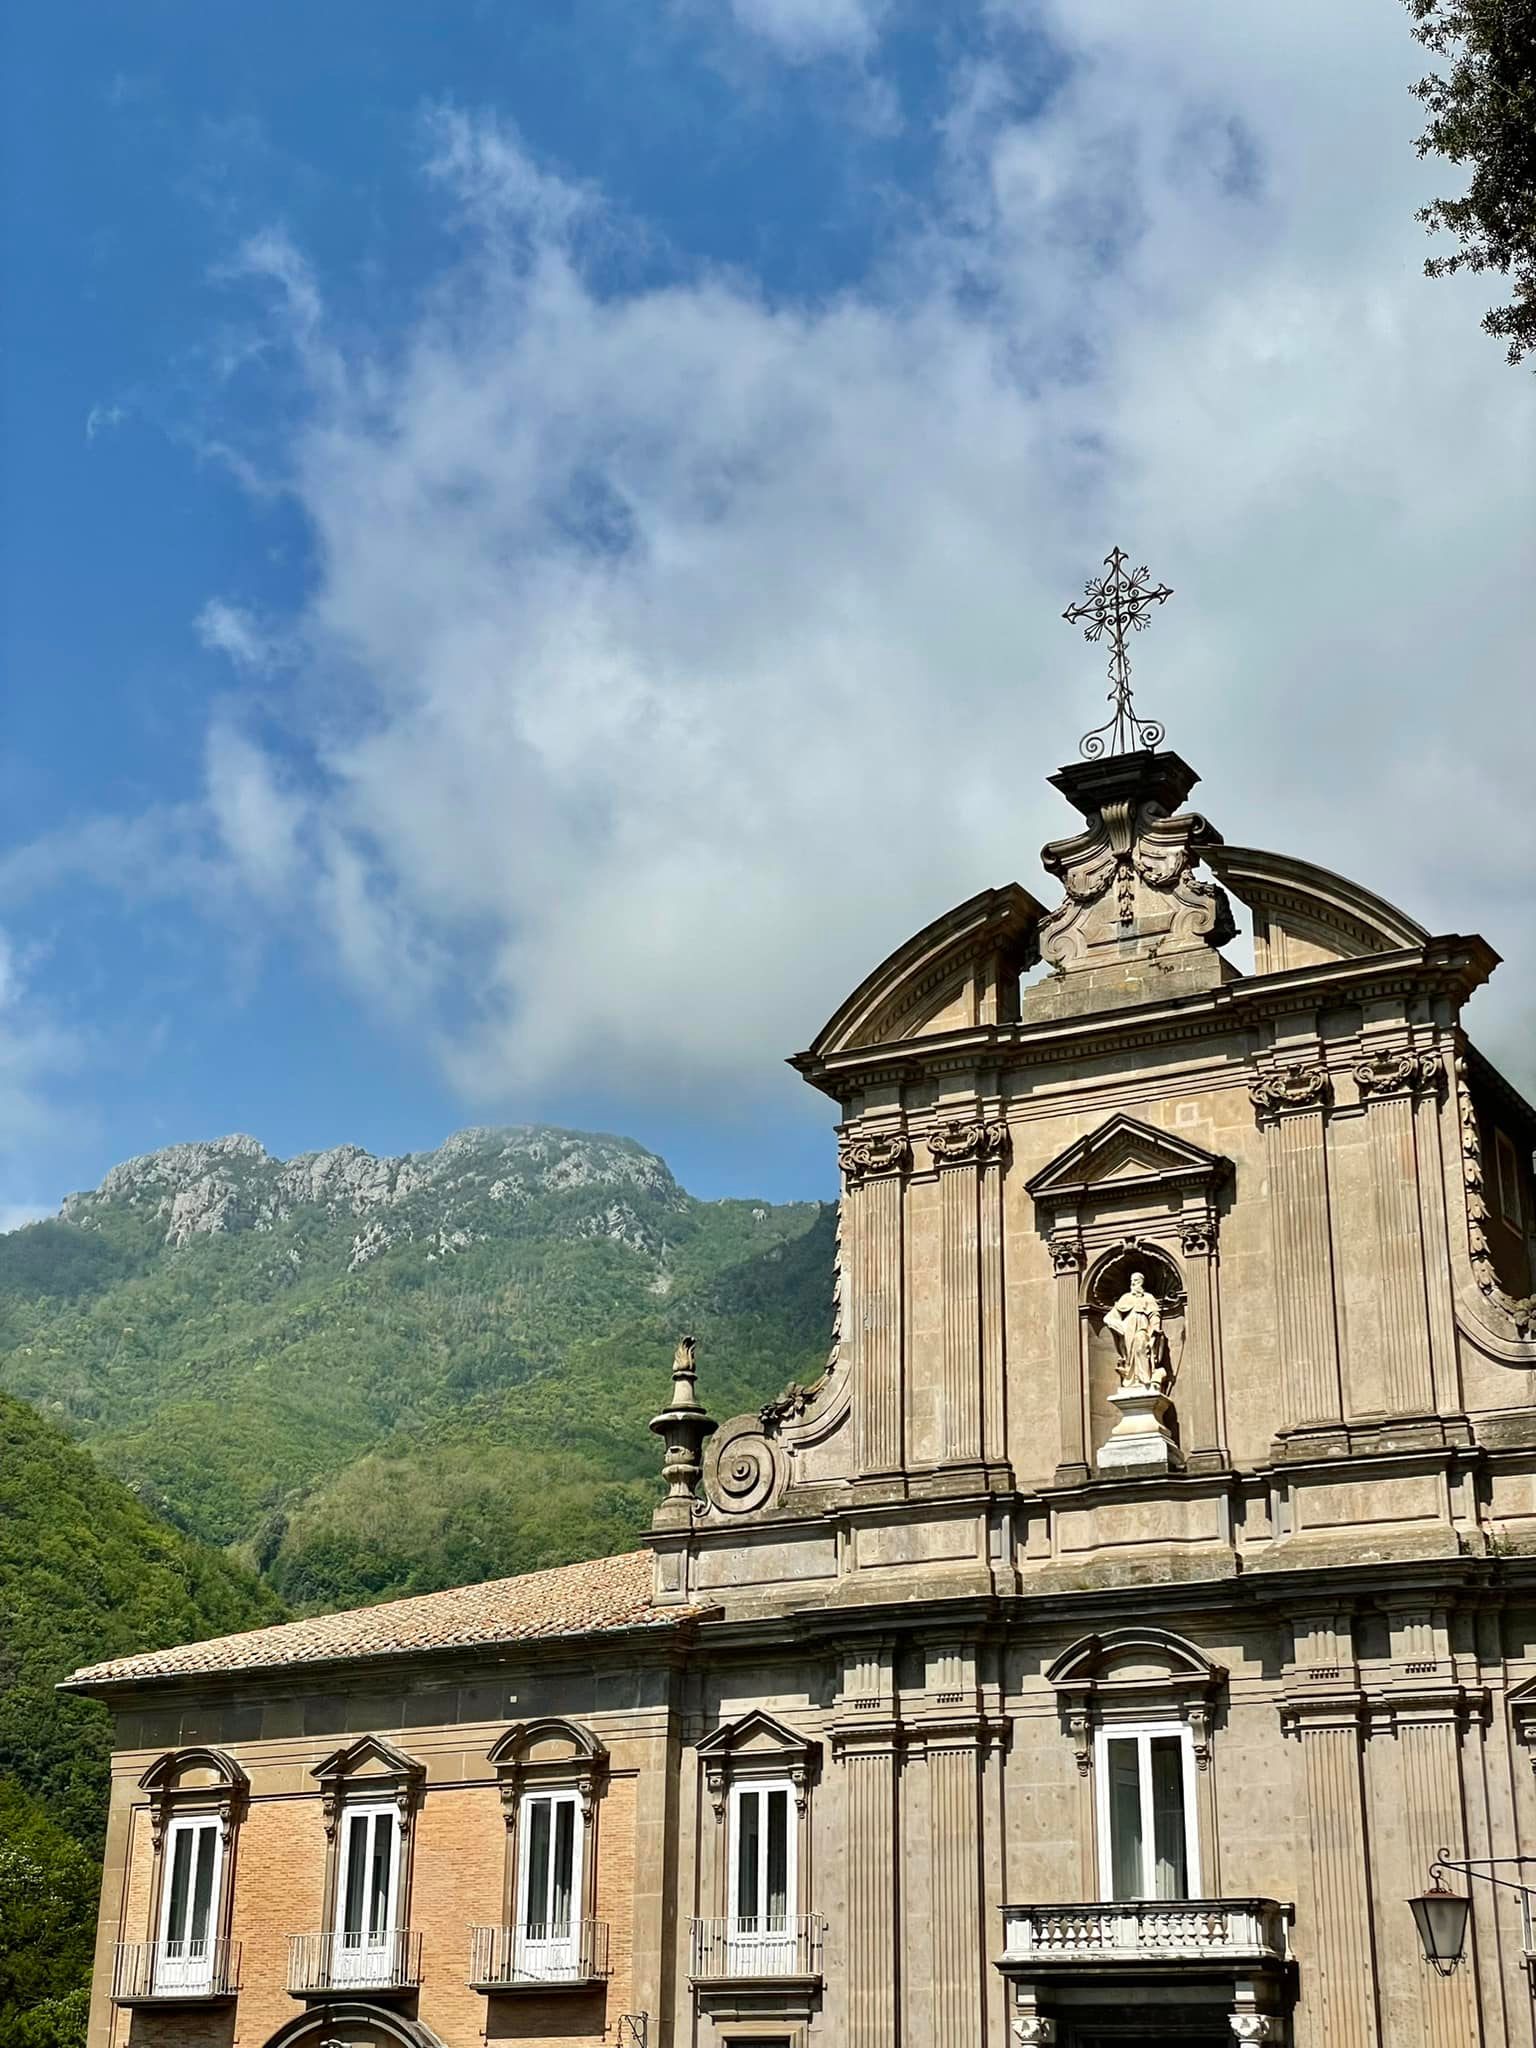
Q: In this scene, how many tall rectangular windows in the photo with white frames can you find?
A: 5